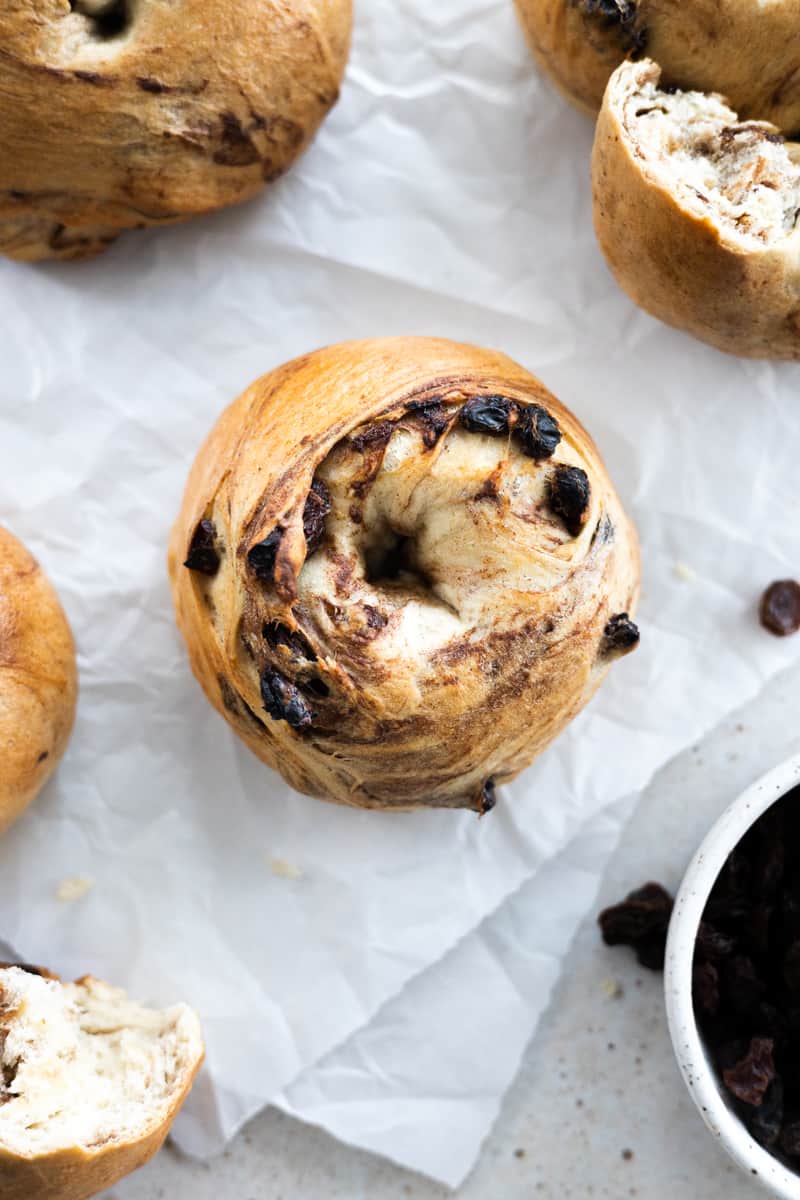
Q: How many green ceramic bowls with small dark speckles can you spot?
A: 0